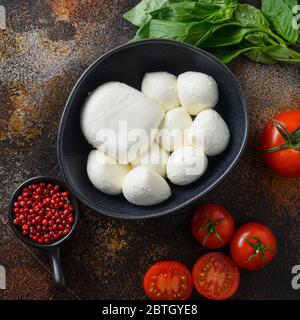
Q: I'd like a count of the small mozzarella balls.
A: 8